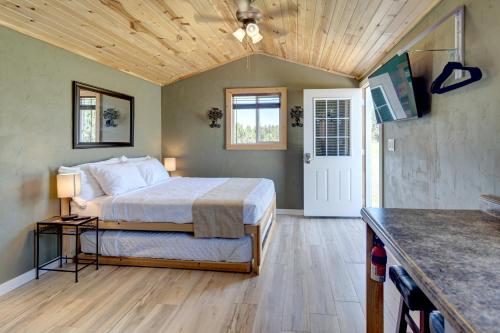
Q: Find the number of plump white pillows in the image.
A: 4